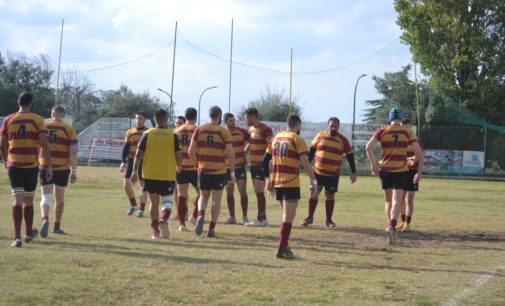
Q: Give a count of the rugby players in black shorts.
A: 13